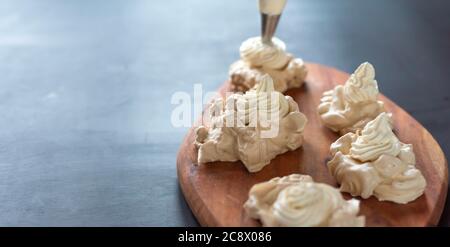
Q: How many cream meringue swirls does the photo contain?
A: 5